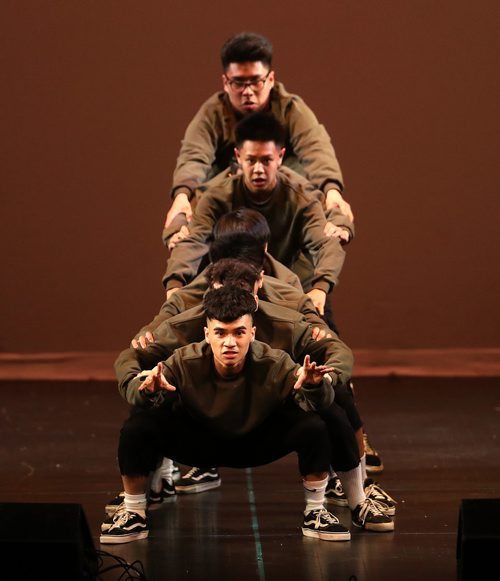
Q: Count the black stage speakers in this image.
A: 2